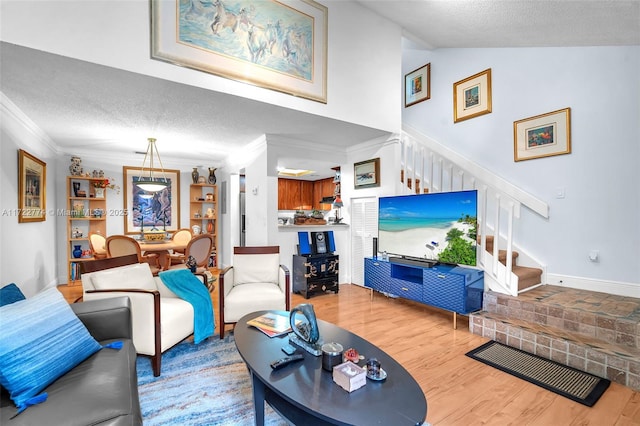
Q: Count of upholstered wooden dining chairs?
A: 4